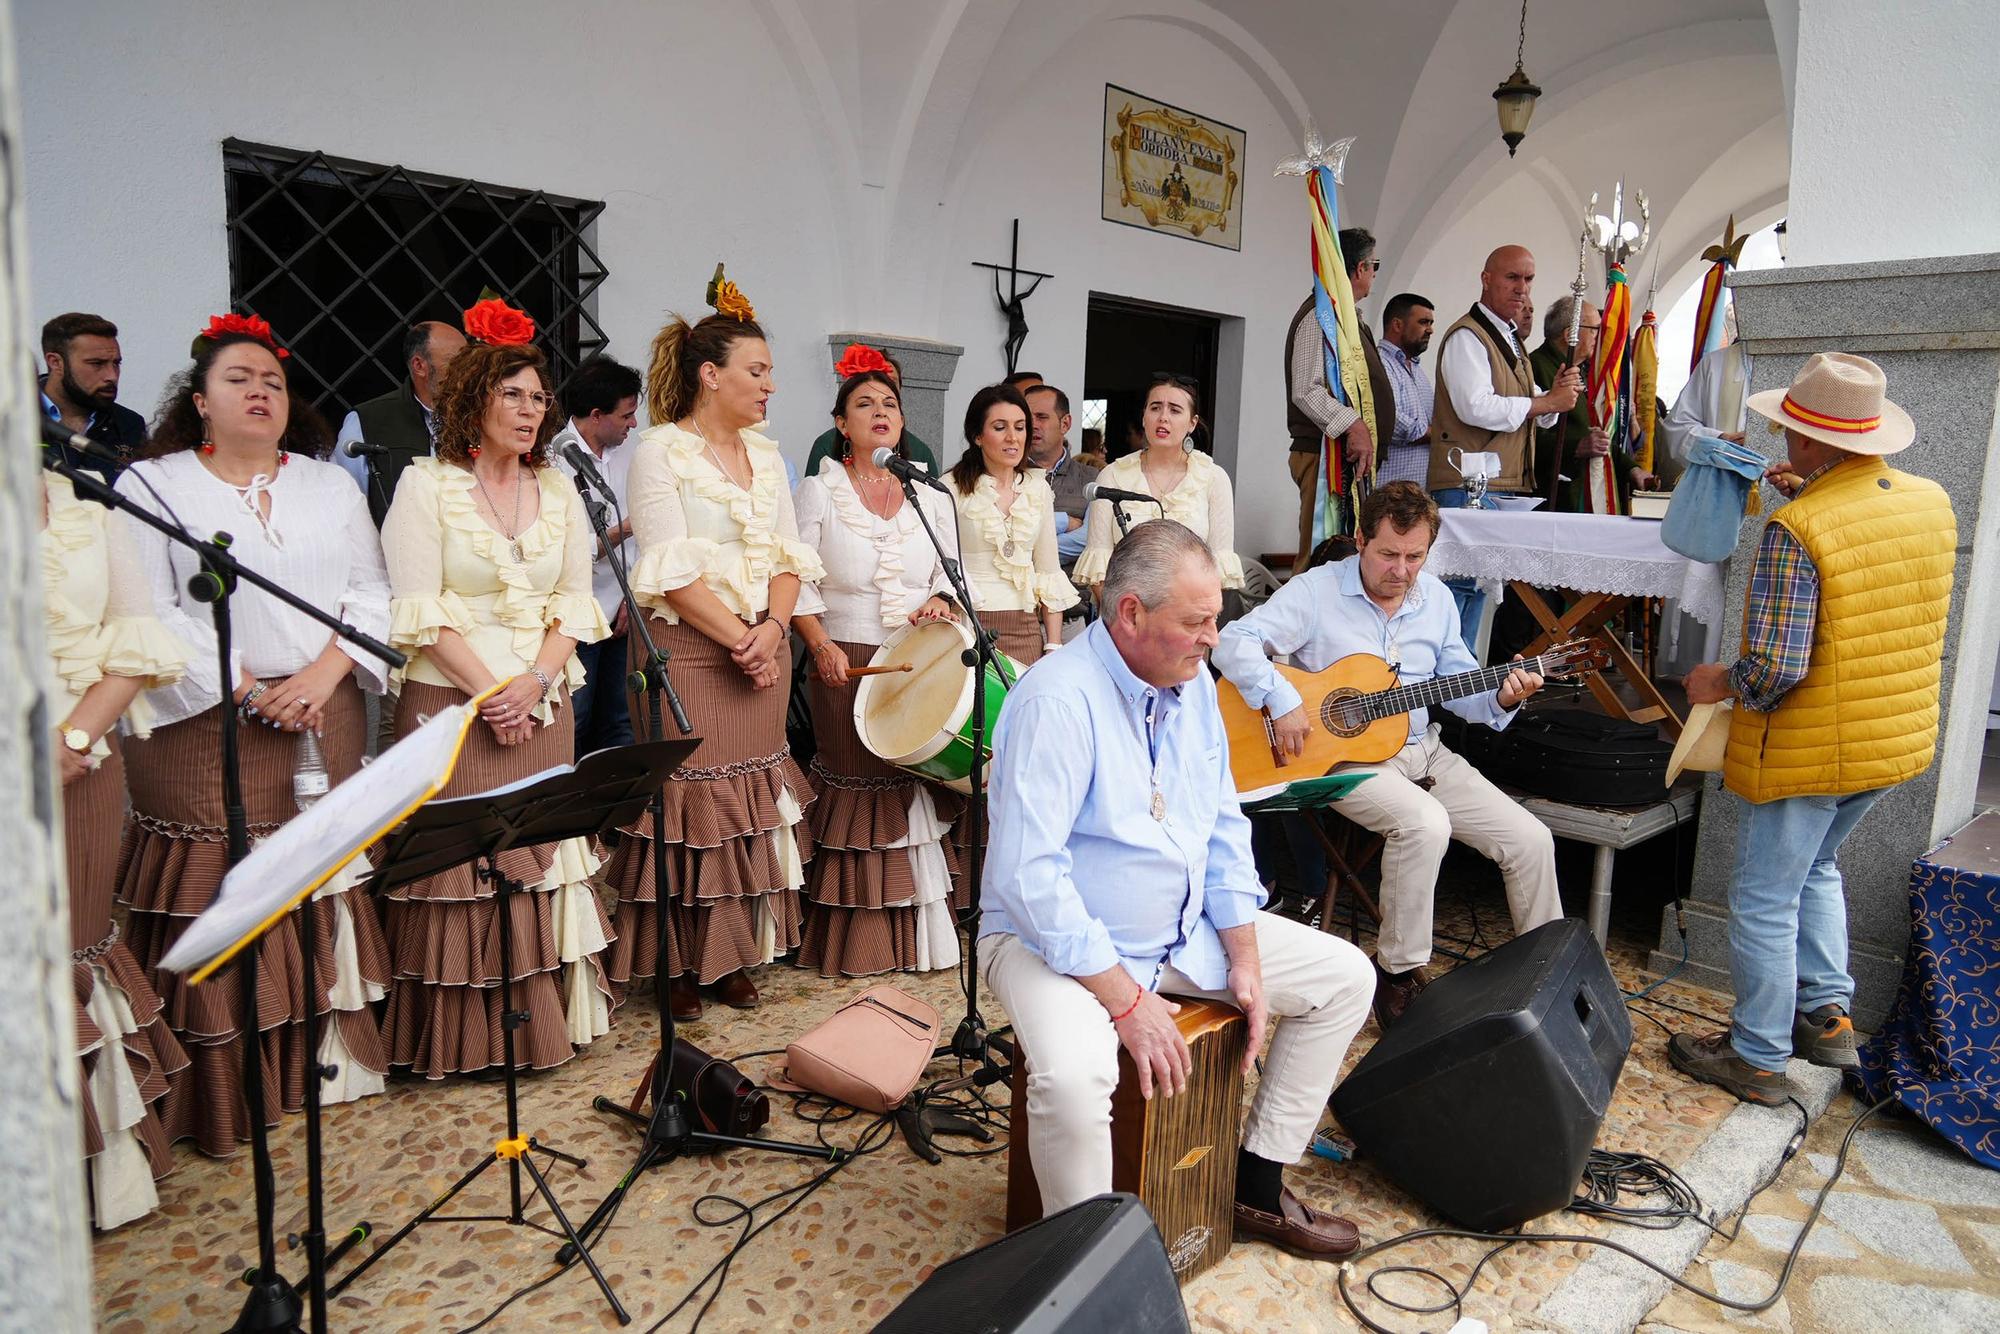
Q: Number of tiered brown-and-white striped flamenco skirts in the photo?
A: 6